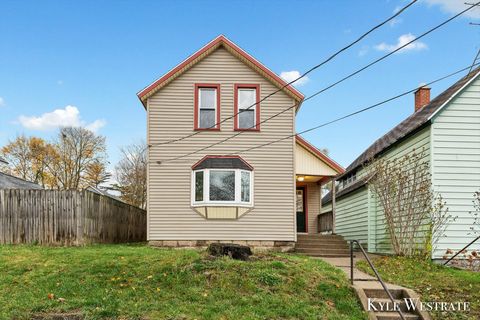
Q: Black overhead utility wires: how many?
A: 3